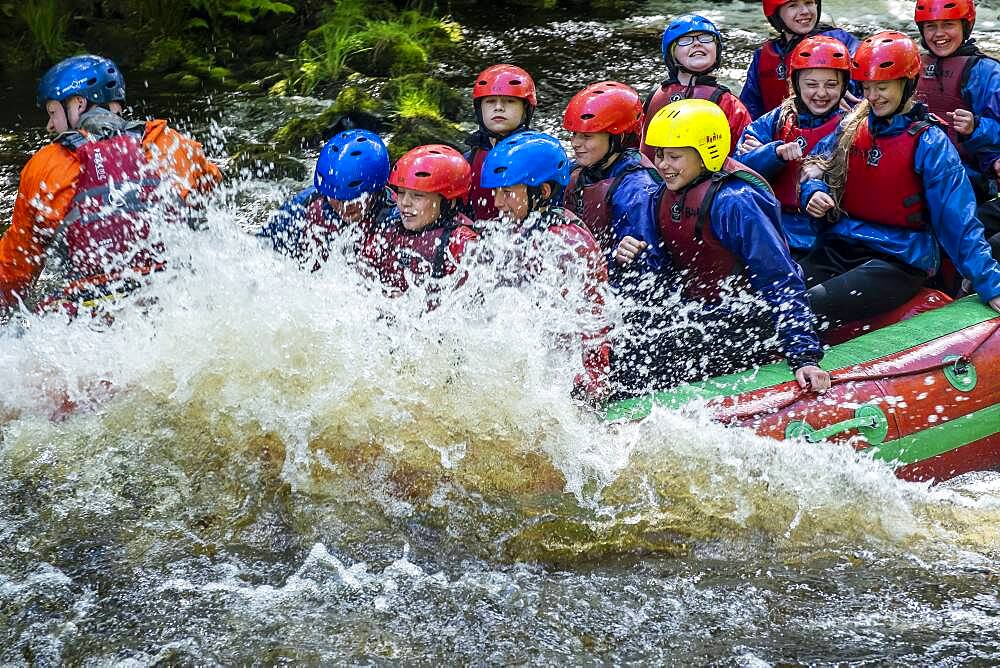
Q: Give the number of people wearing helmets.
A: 12